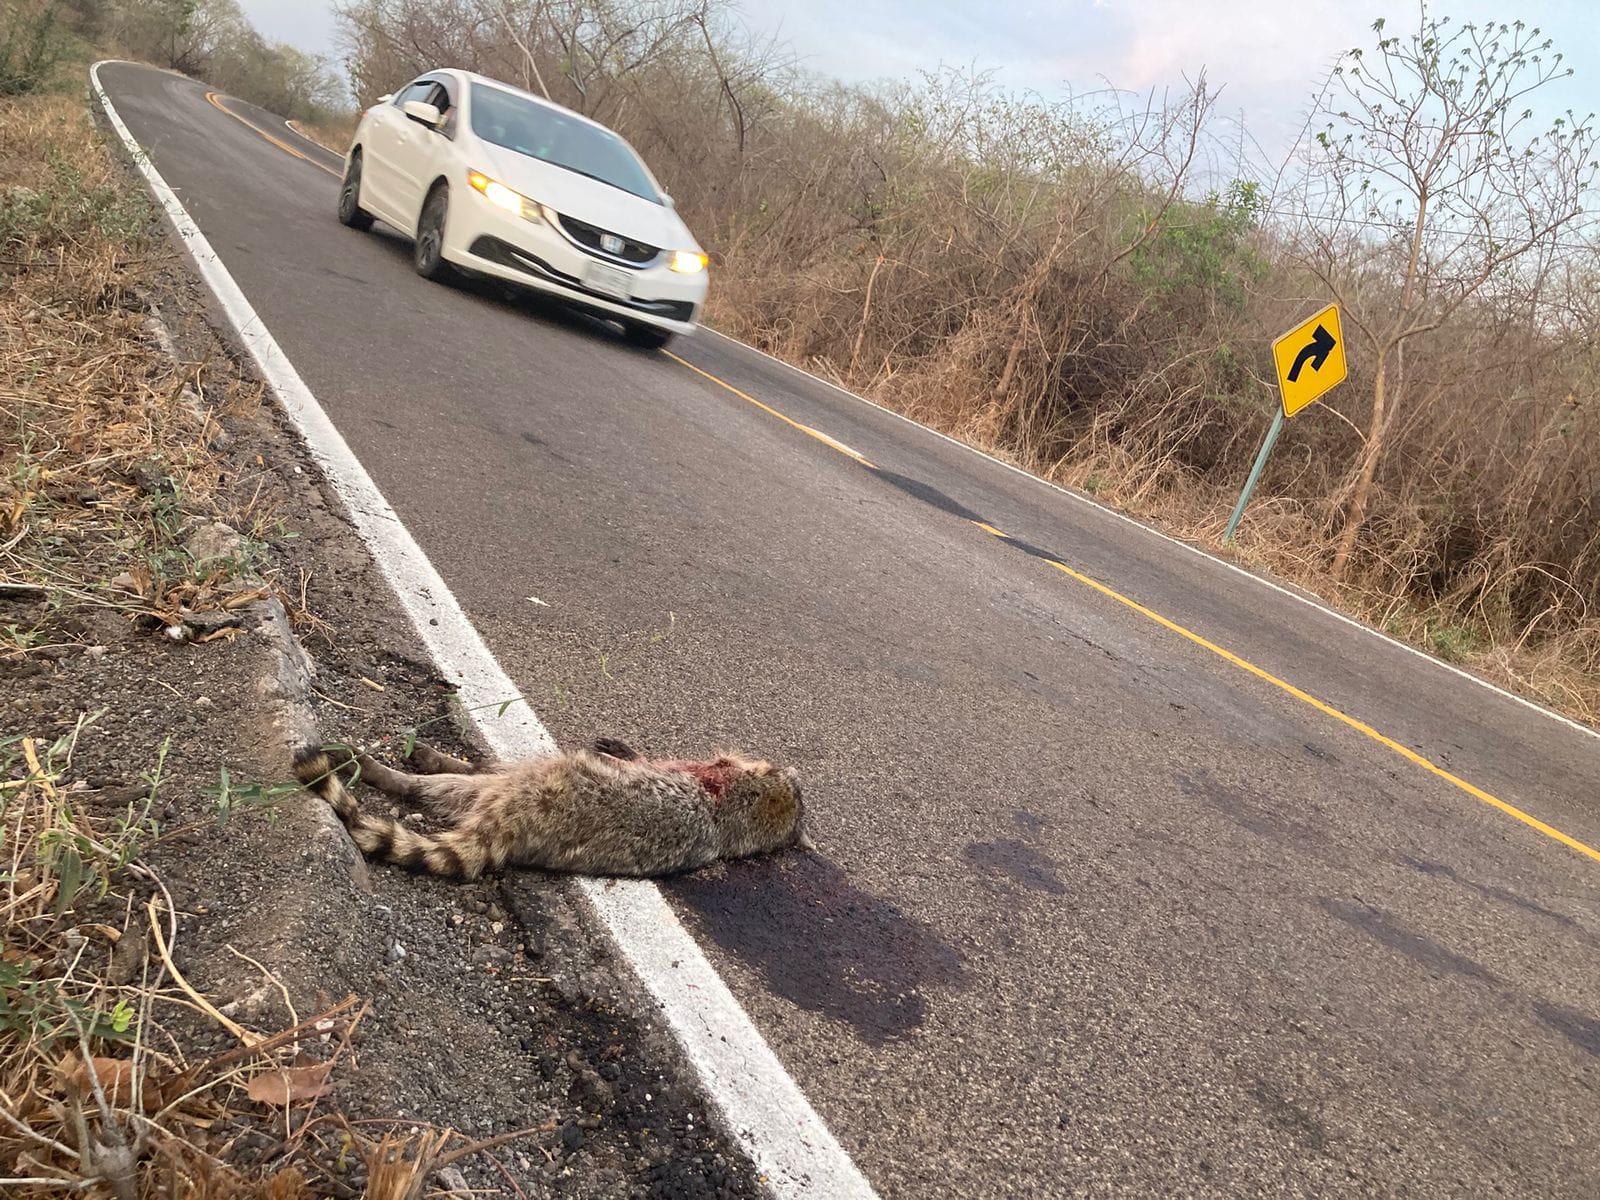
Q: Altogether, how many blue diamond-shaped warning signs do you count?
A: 0